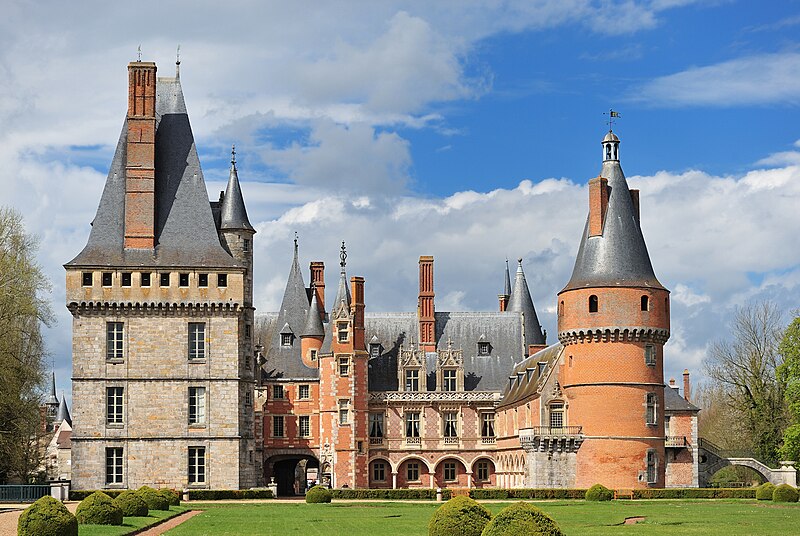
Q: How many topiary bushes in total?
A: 11